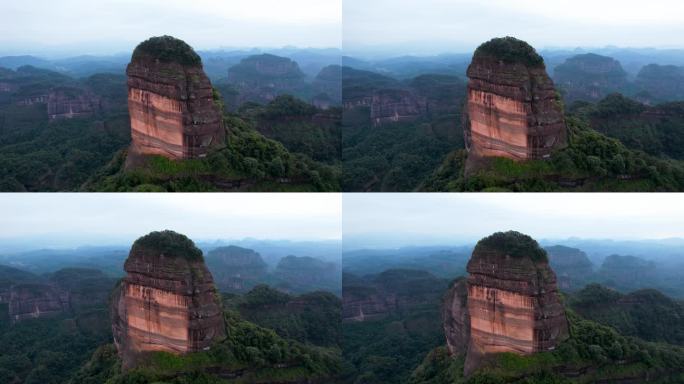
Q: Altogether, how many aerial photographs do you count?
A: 4